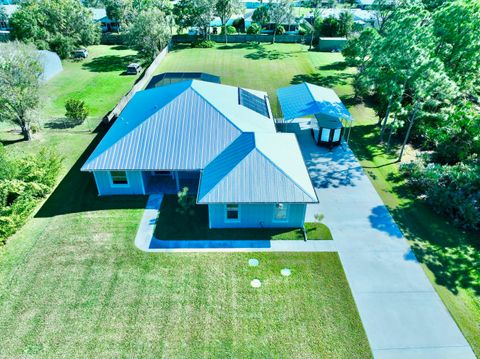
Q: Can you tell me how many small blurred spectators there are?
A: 0